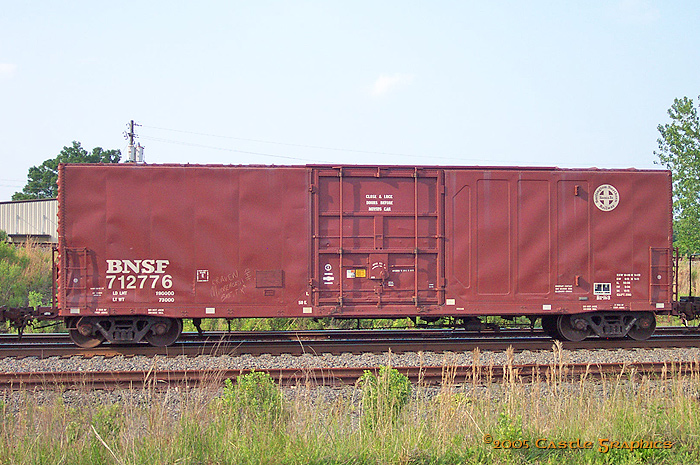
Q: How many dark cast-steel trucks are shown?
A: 2